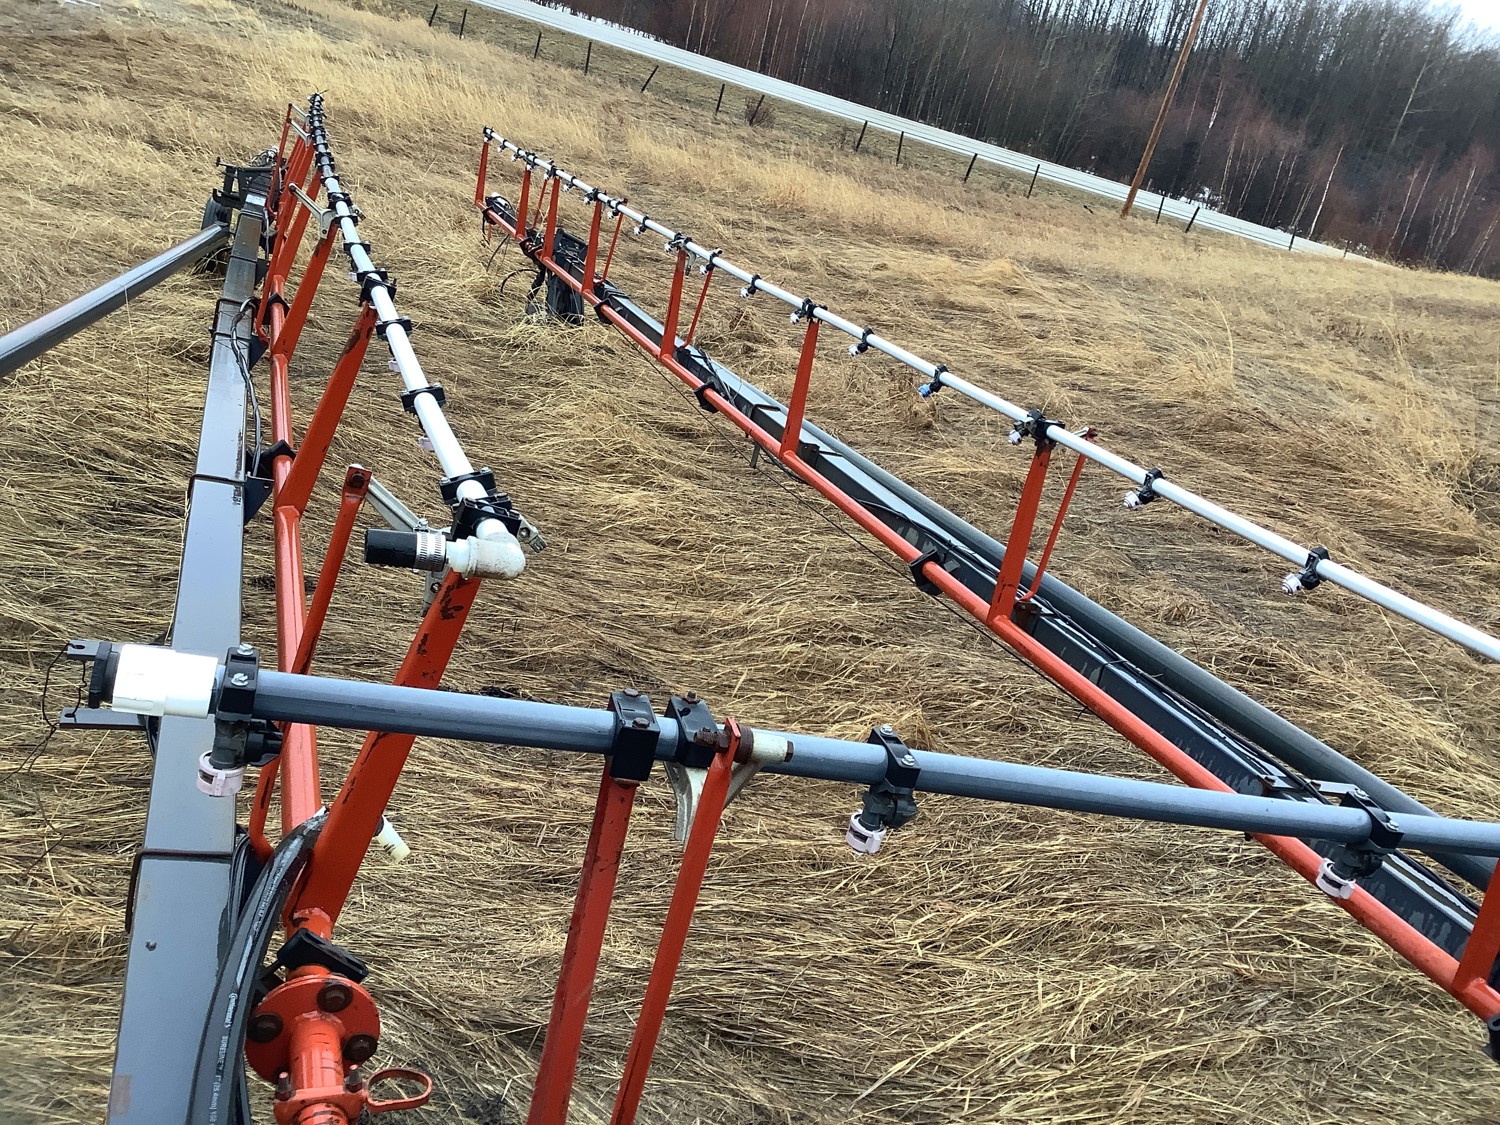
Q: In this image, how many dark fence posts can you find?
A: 15